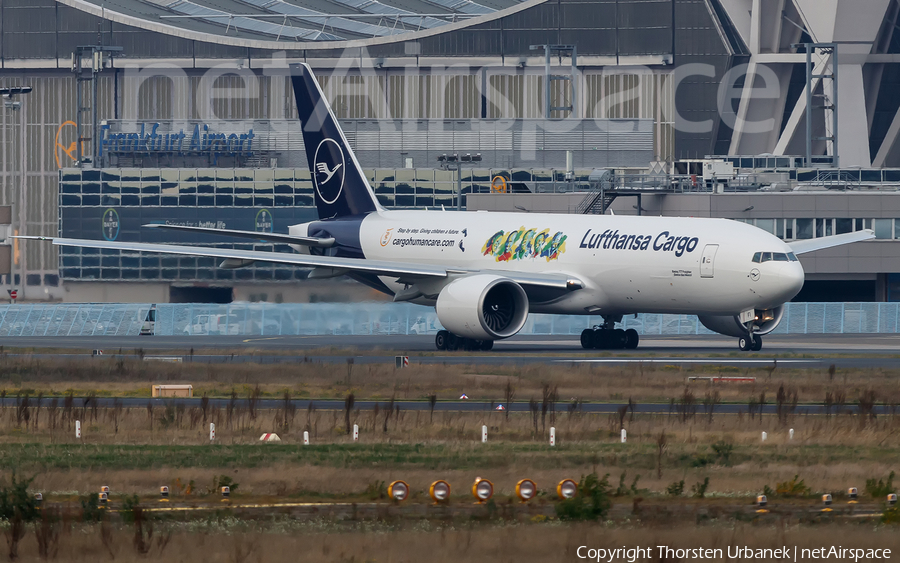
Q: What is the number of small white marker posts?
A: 9